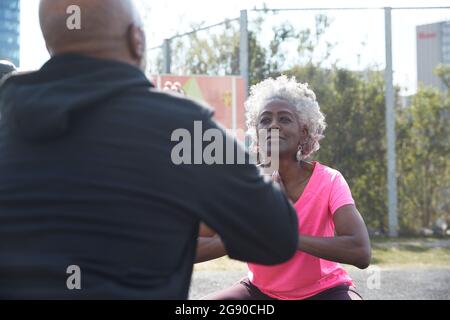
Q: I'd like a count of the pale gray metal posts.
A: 3